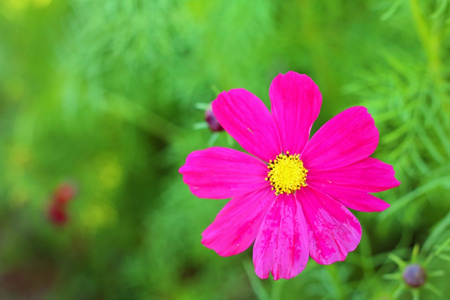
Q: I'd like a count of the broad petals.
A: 8